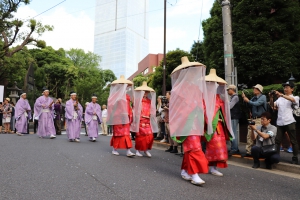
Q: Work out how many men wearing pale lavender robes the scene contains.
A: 4